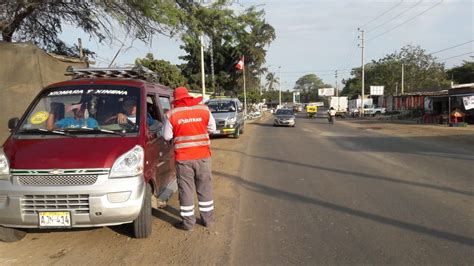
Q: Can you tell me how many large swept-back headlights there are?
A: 2